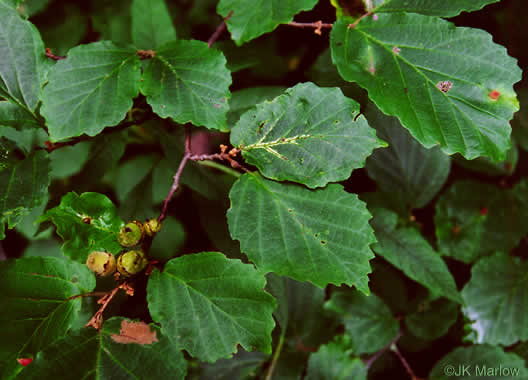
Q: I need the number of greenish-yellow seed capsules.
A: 4